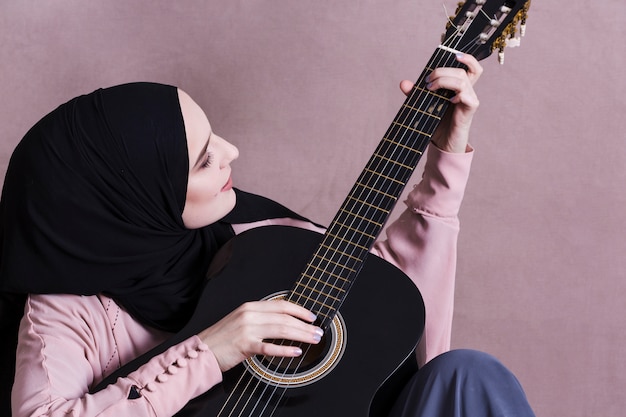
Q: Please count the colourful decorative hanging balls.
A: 0